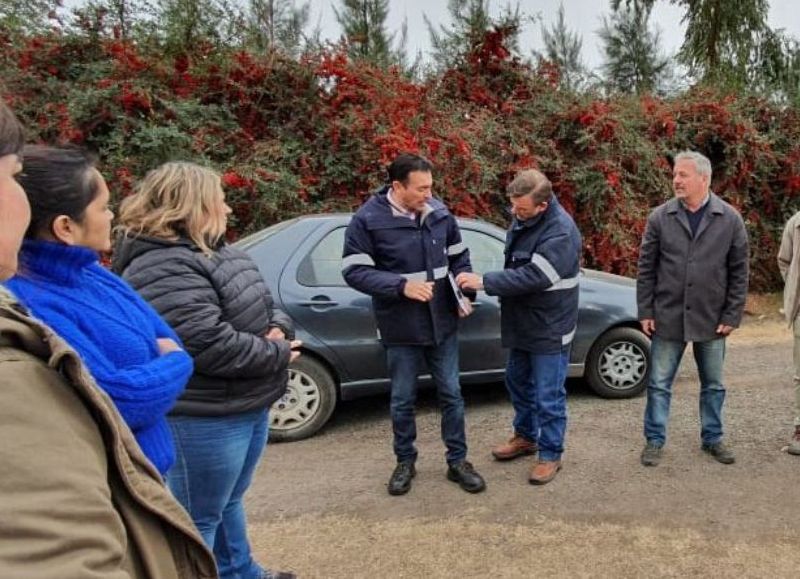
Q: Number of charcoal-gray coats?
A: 1